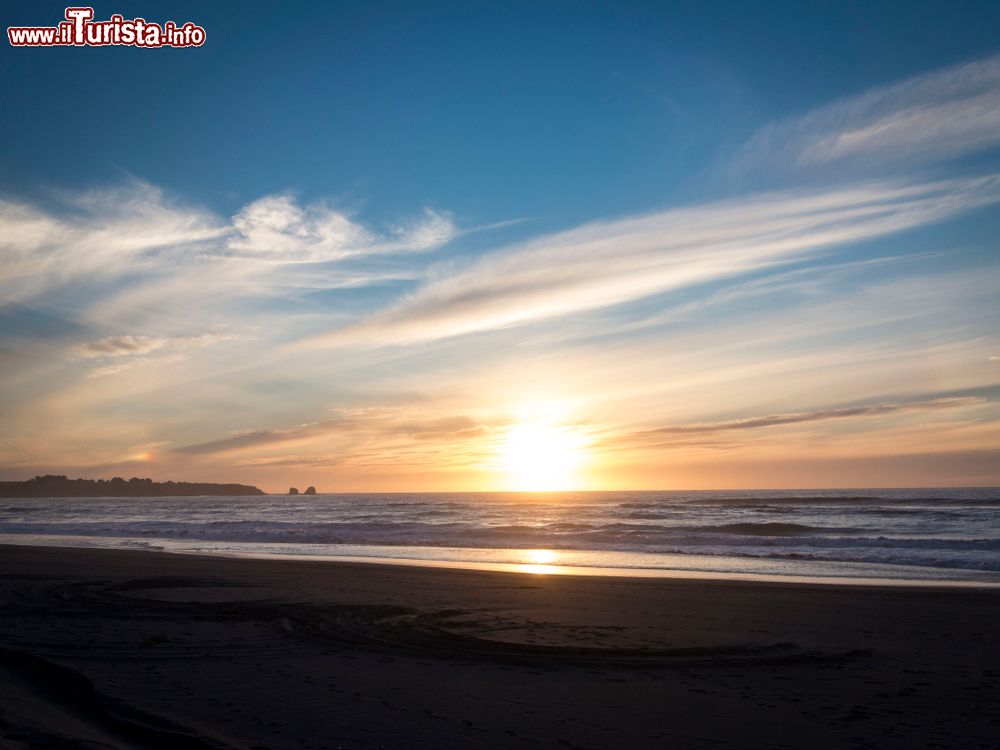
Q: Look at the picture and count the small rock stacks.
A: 2